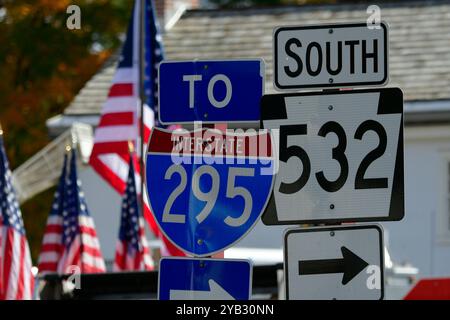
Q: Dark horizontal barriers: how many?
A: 1